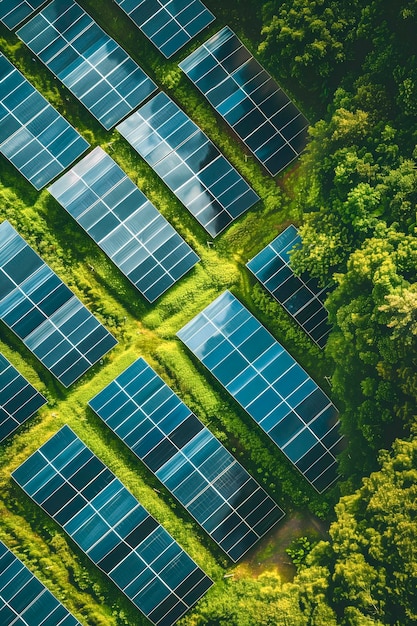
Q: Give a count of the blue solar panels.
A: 14